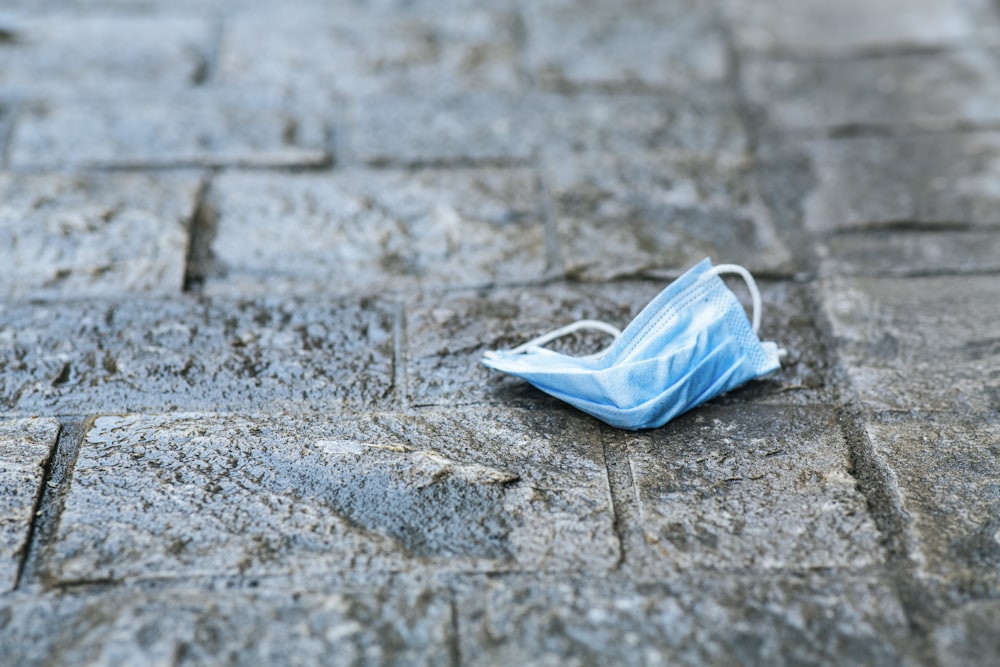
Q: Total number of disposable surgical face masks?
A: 1